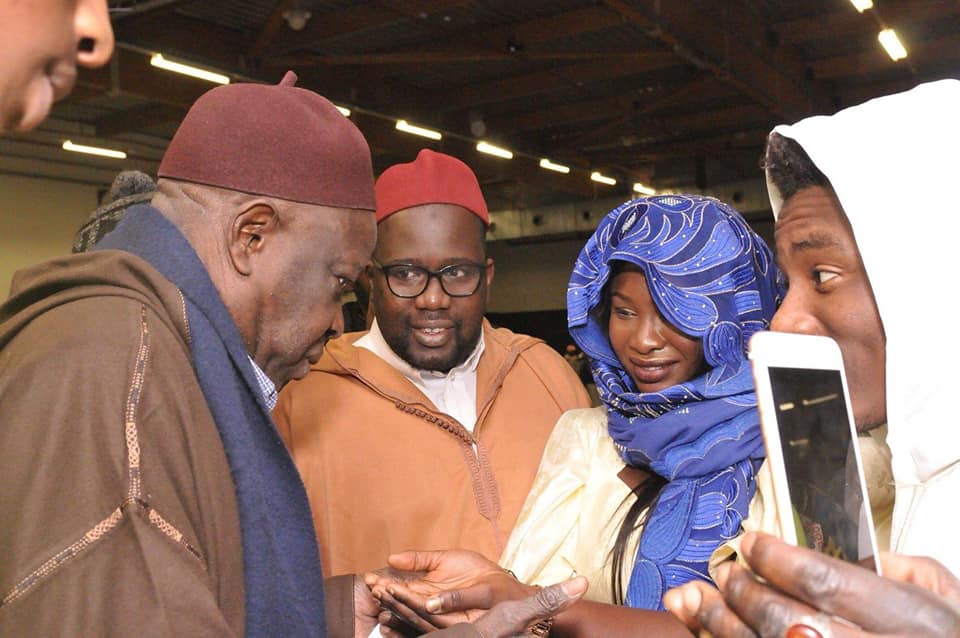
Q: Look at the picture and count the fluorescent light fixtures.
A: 10